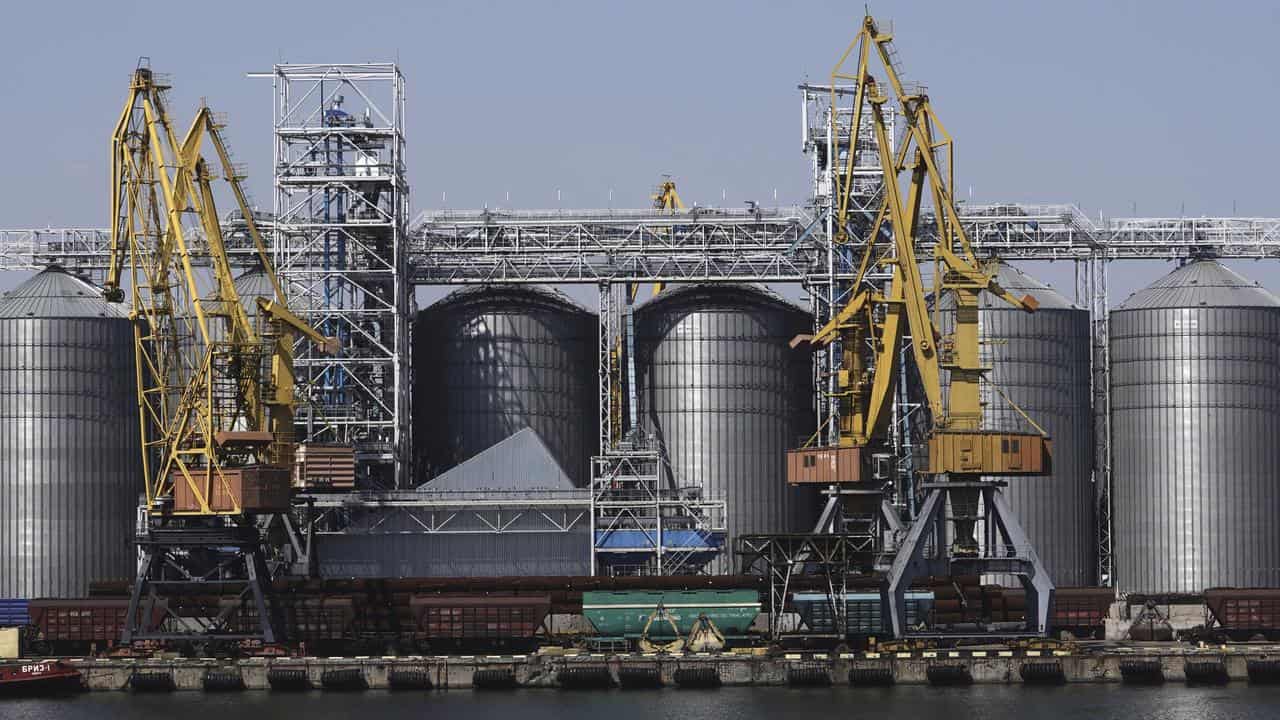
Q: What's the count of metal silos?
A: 6